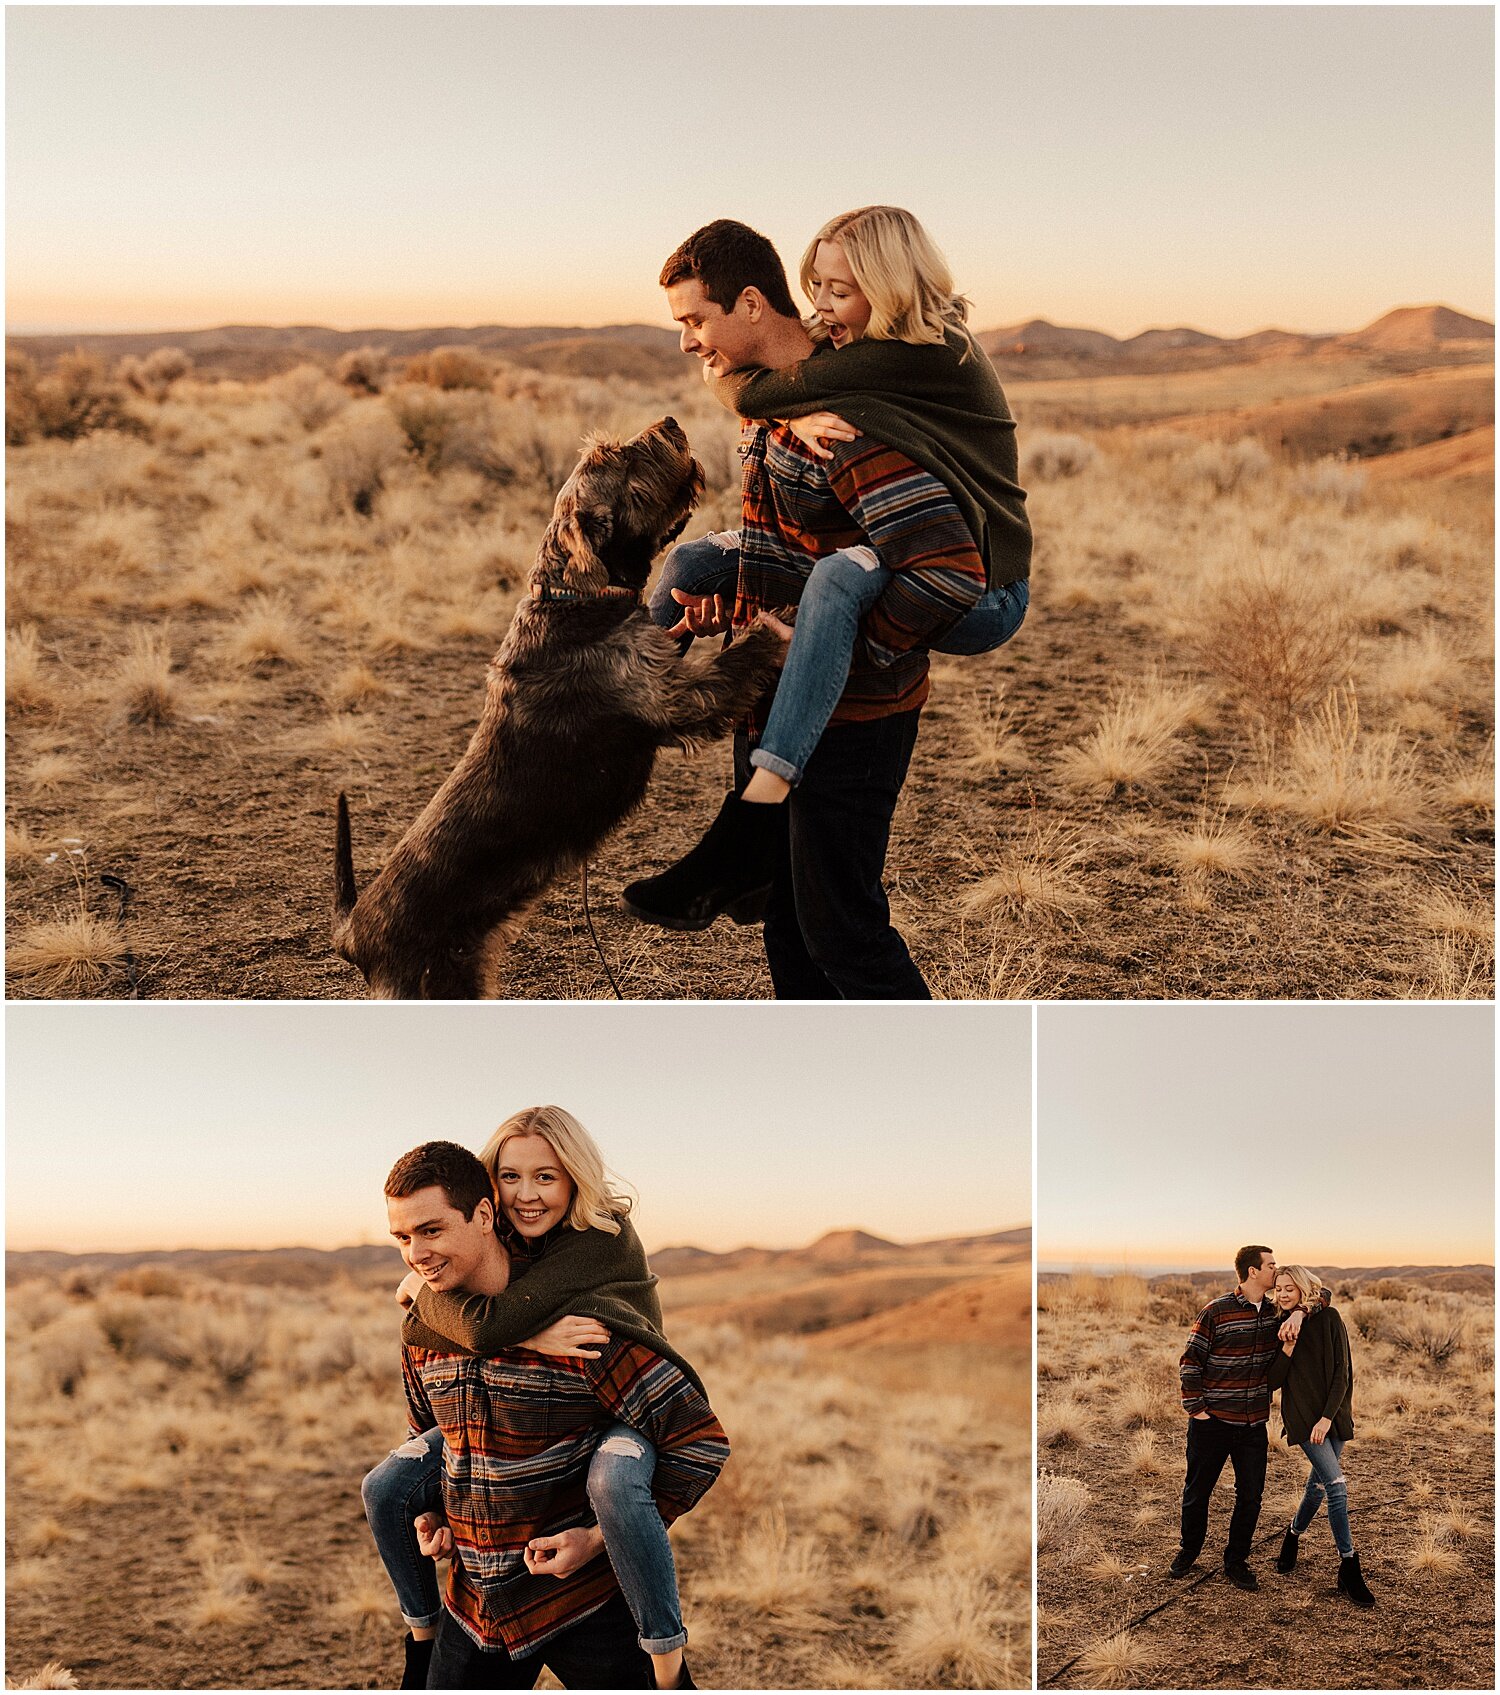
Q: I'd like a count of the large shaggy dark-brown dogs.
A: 1